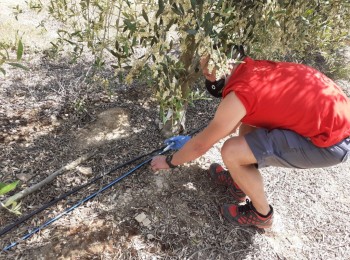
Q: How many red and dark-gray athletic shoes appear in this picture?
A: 2